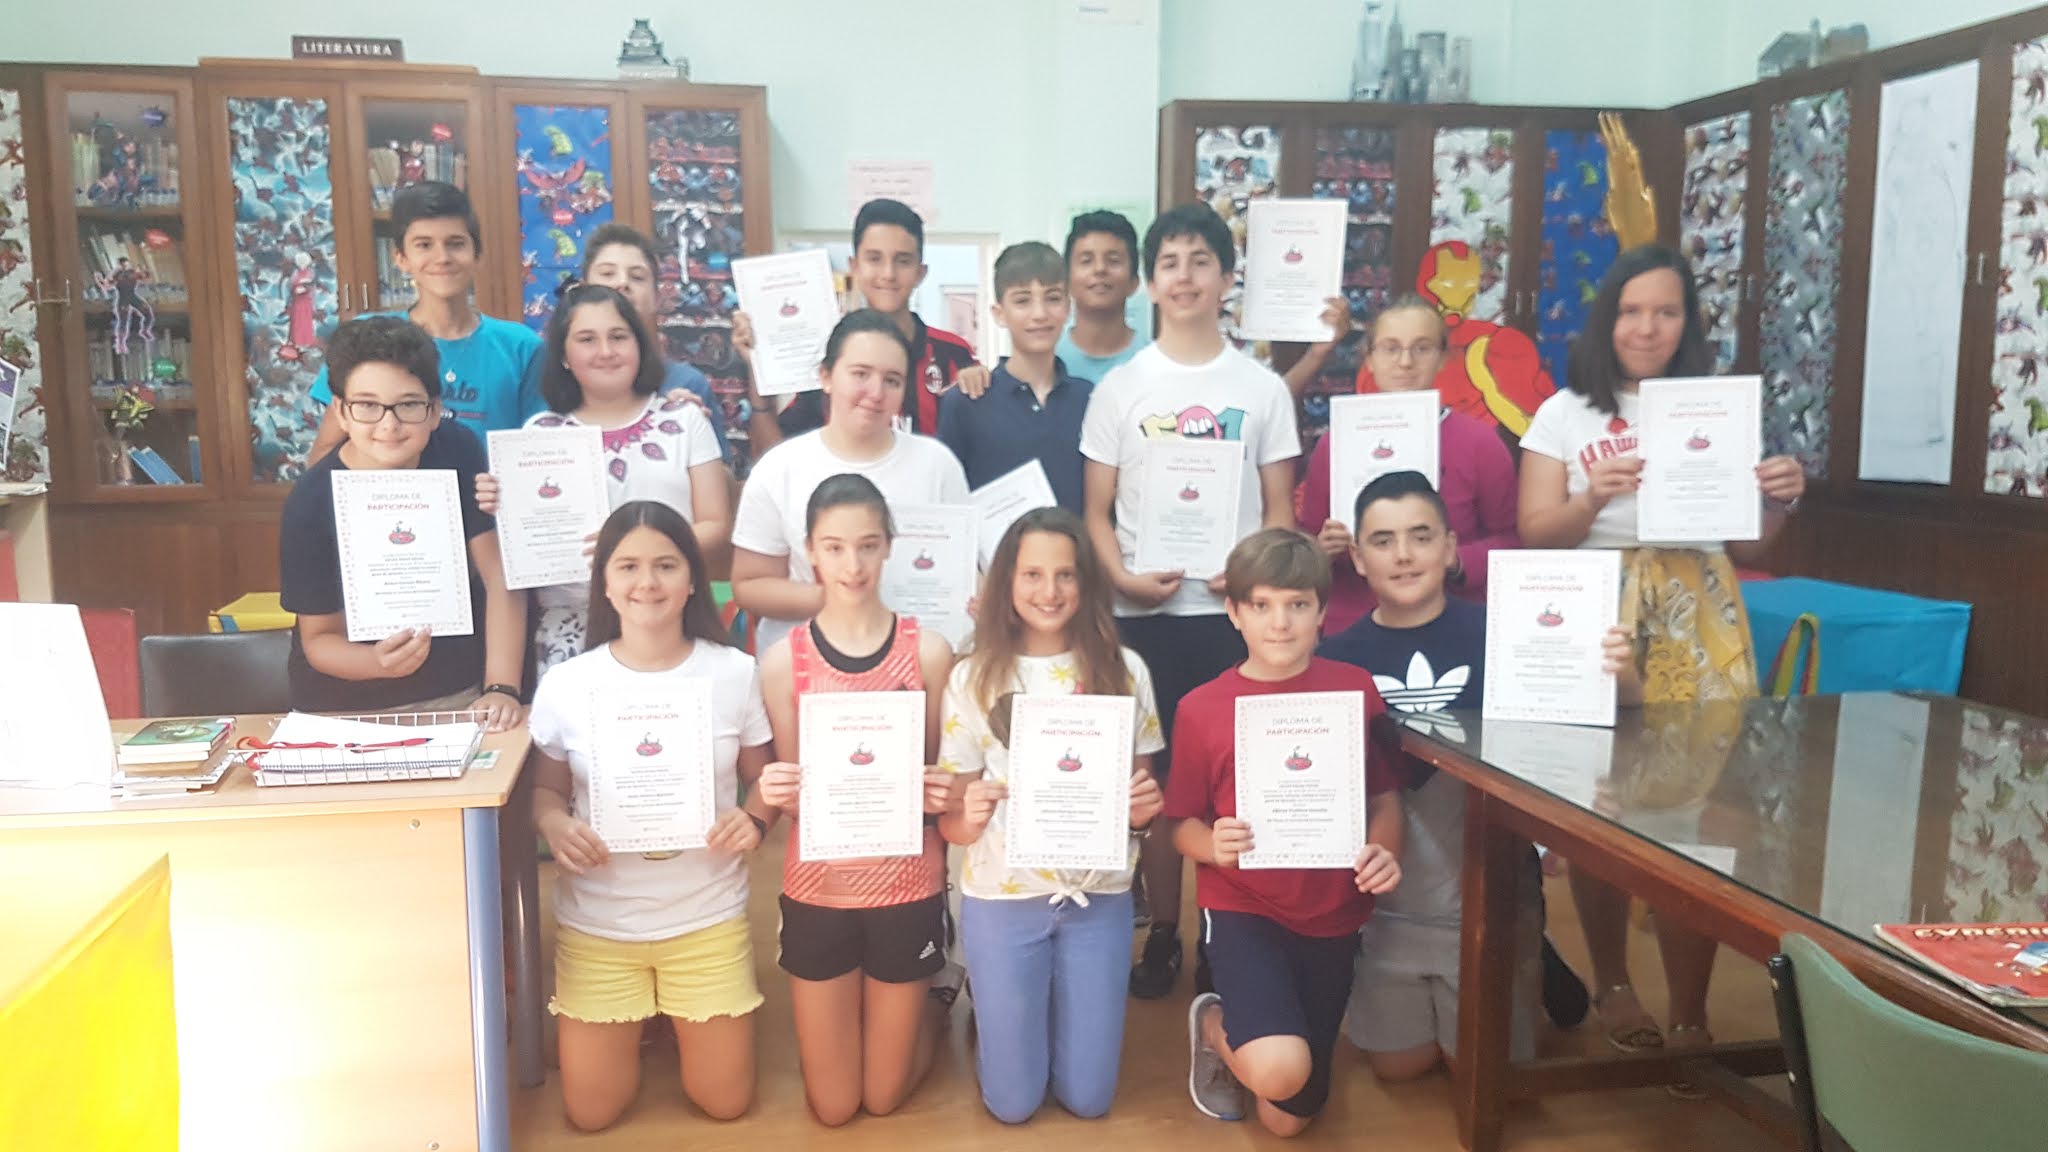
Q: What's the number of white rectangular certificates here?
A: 14